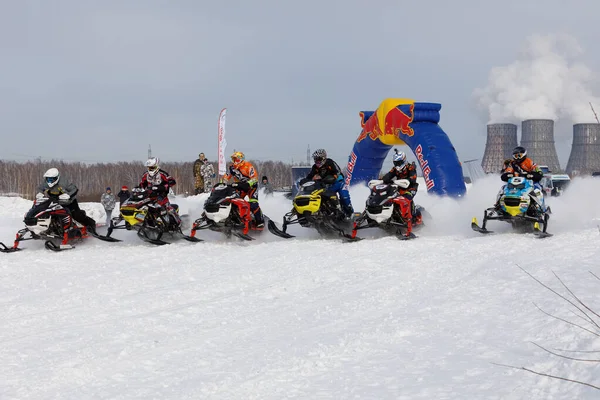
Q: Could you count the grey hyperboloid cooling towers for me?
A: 3